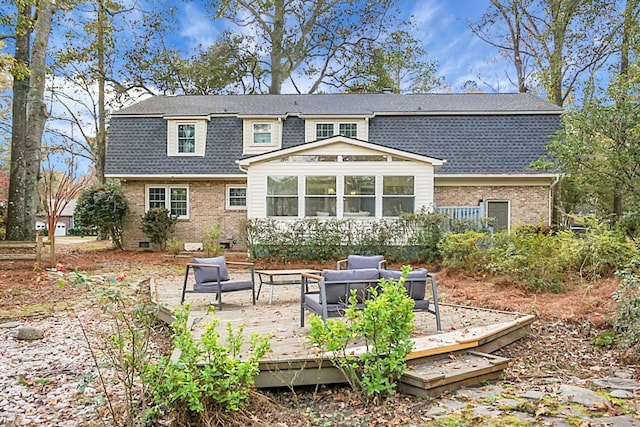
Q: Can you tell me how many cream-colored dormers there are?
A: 3